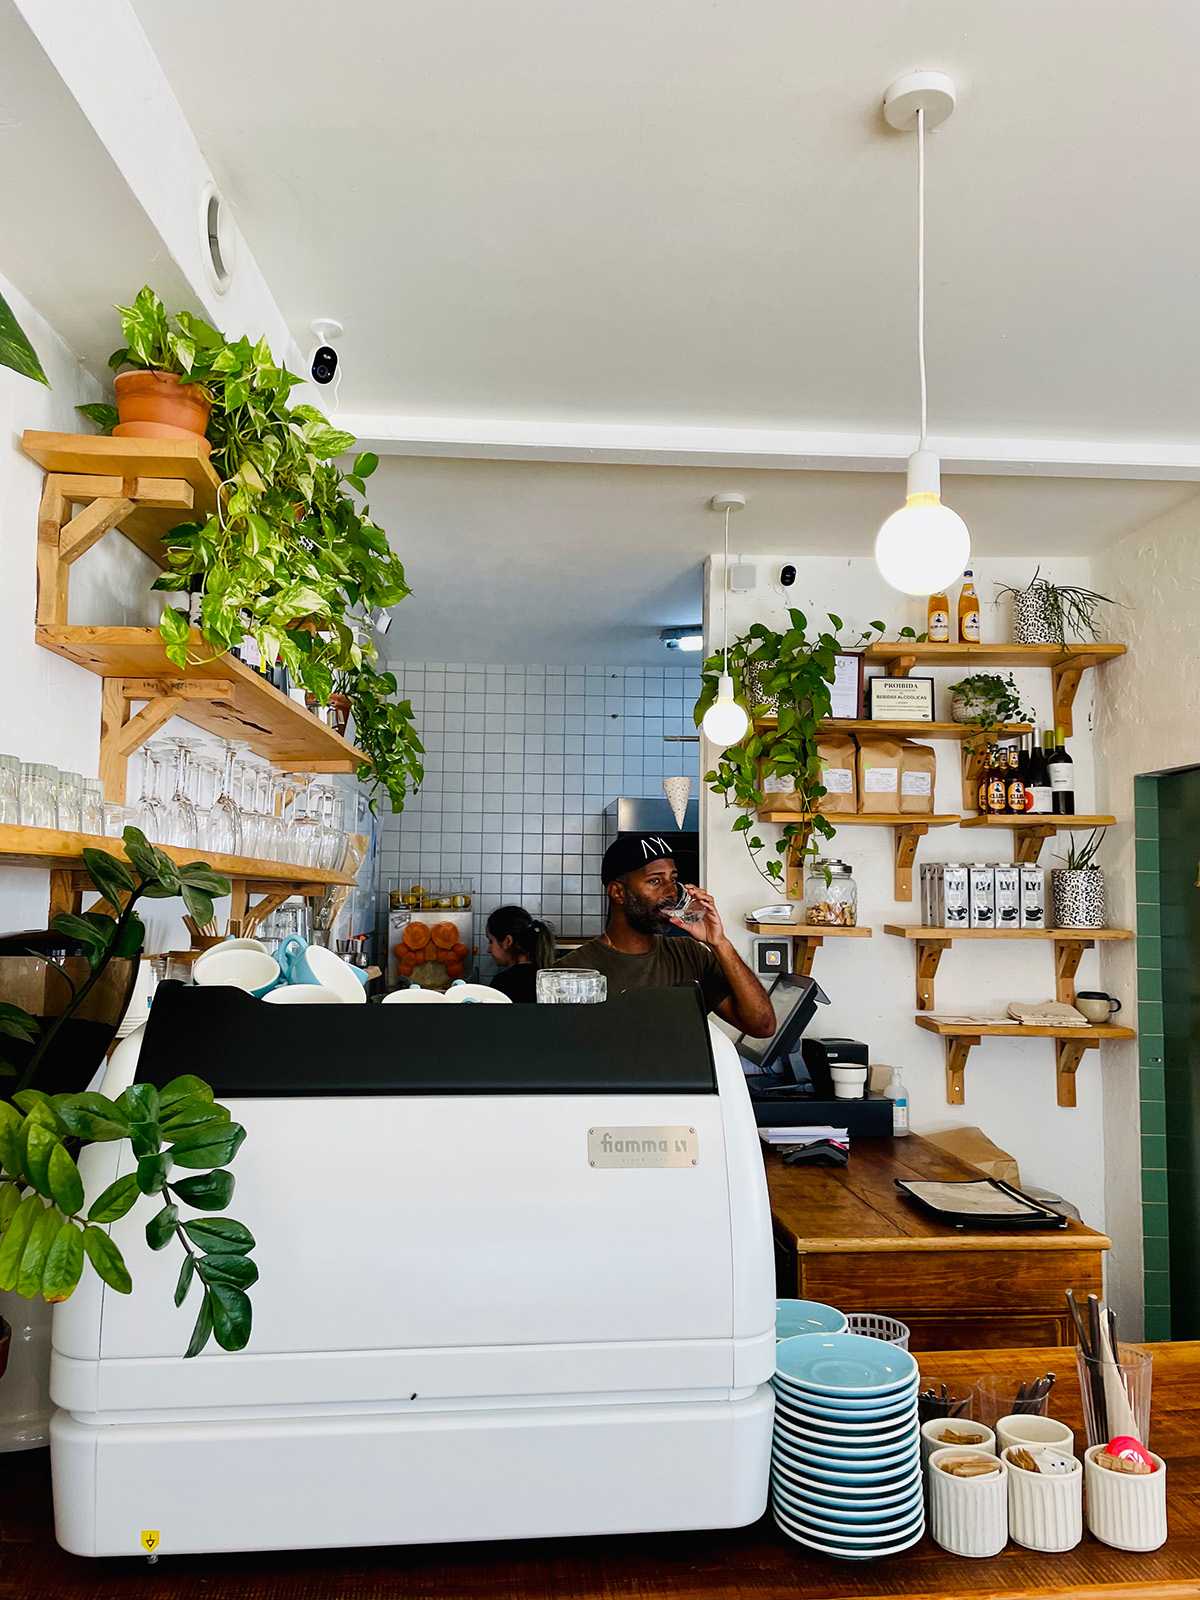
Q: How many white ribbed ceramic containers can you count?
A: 5